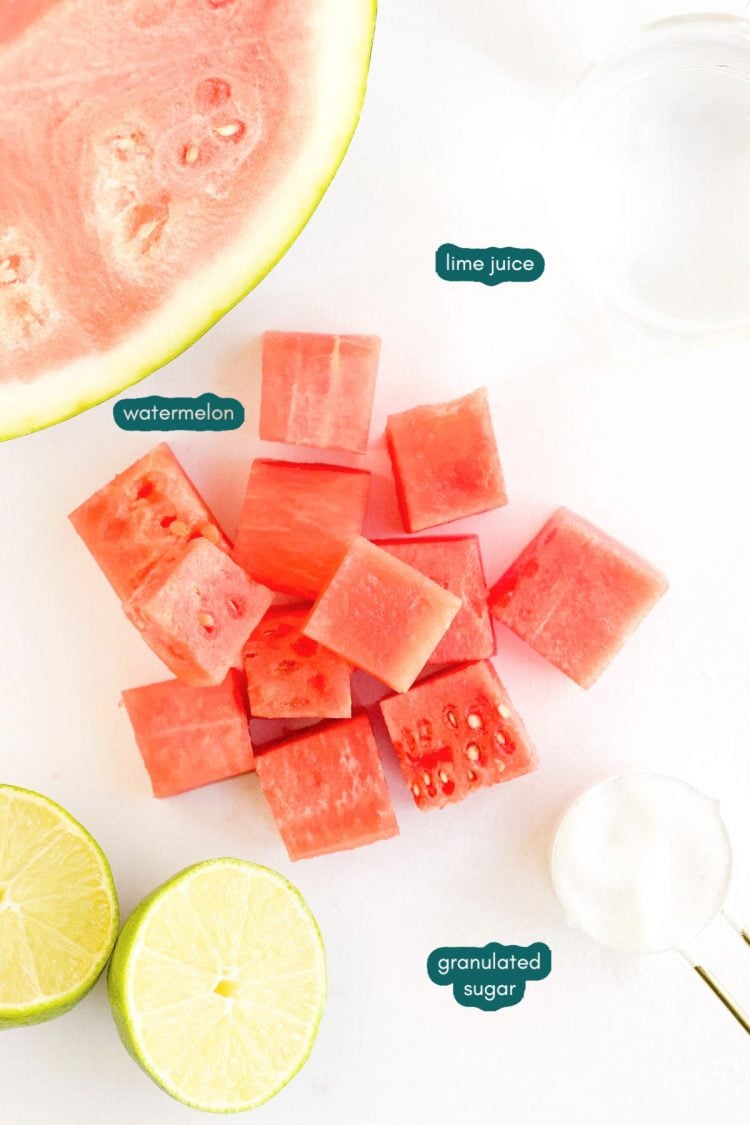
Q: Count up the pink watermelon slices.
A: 12